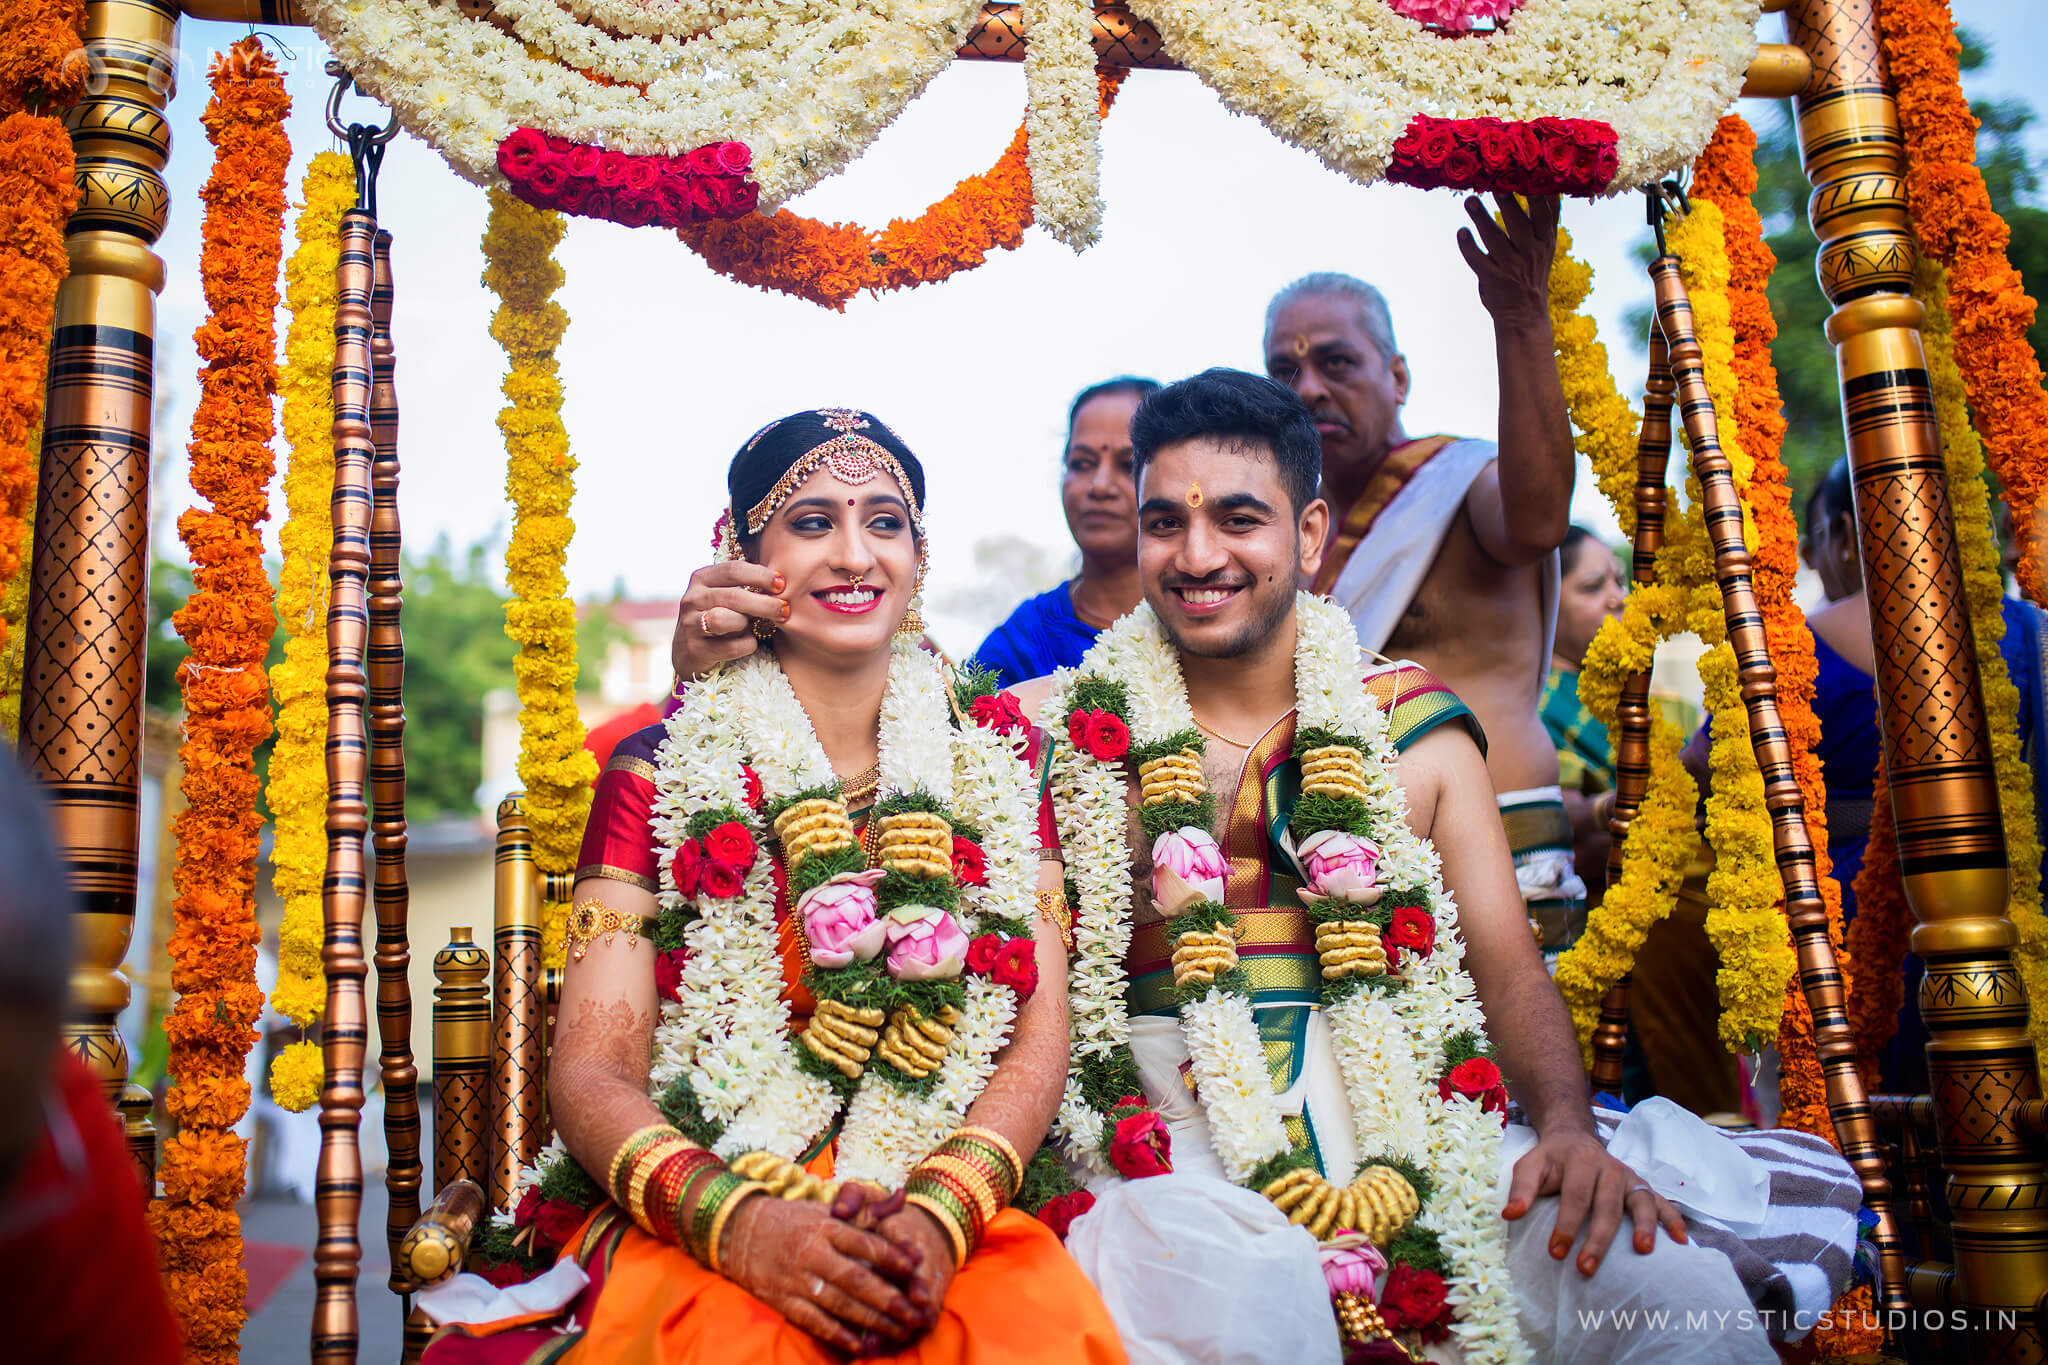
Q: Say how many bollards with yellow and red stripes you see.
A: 0